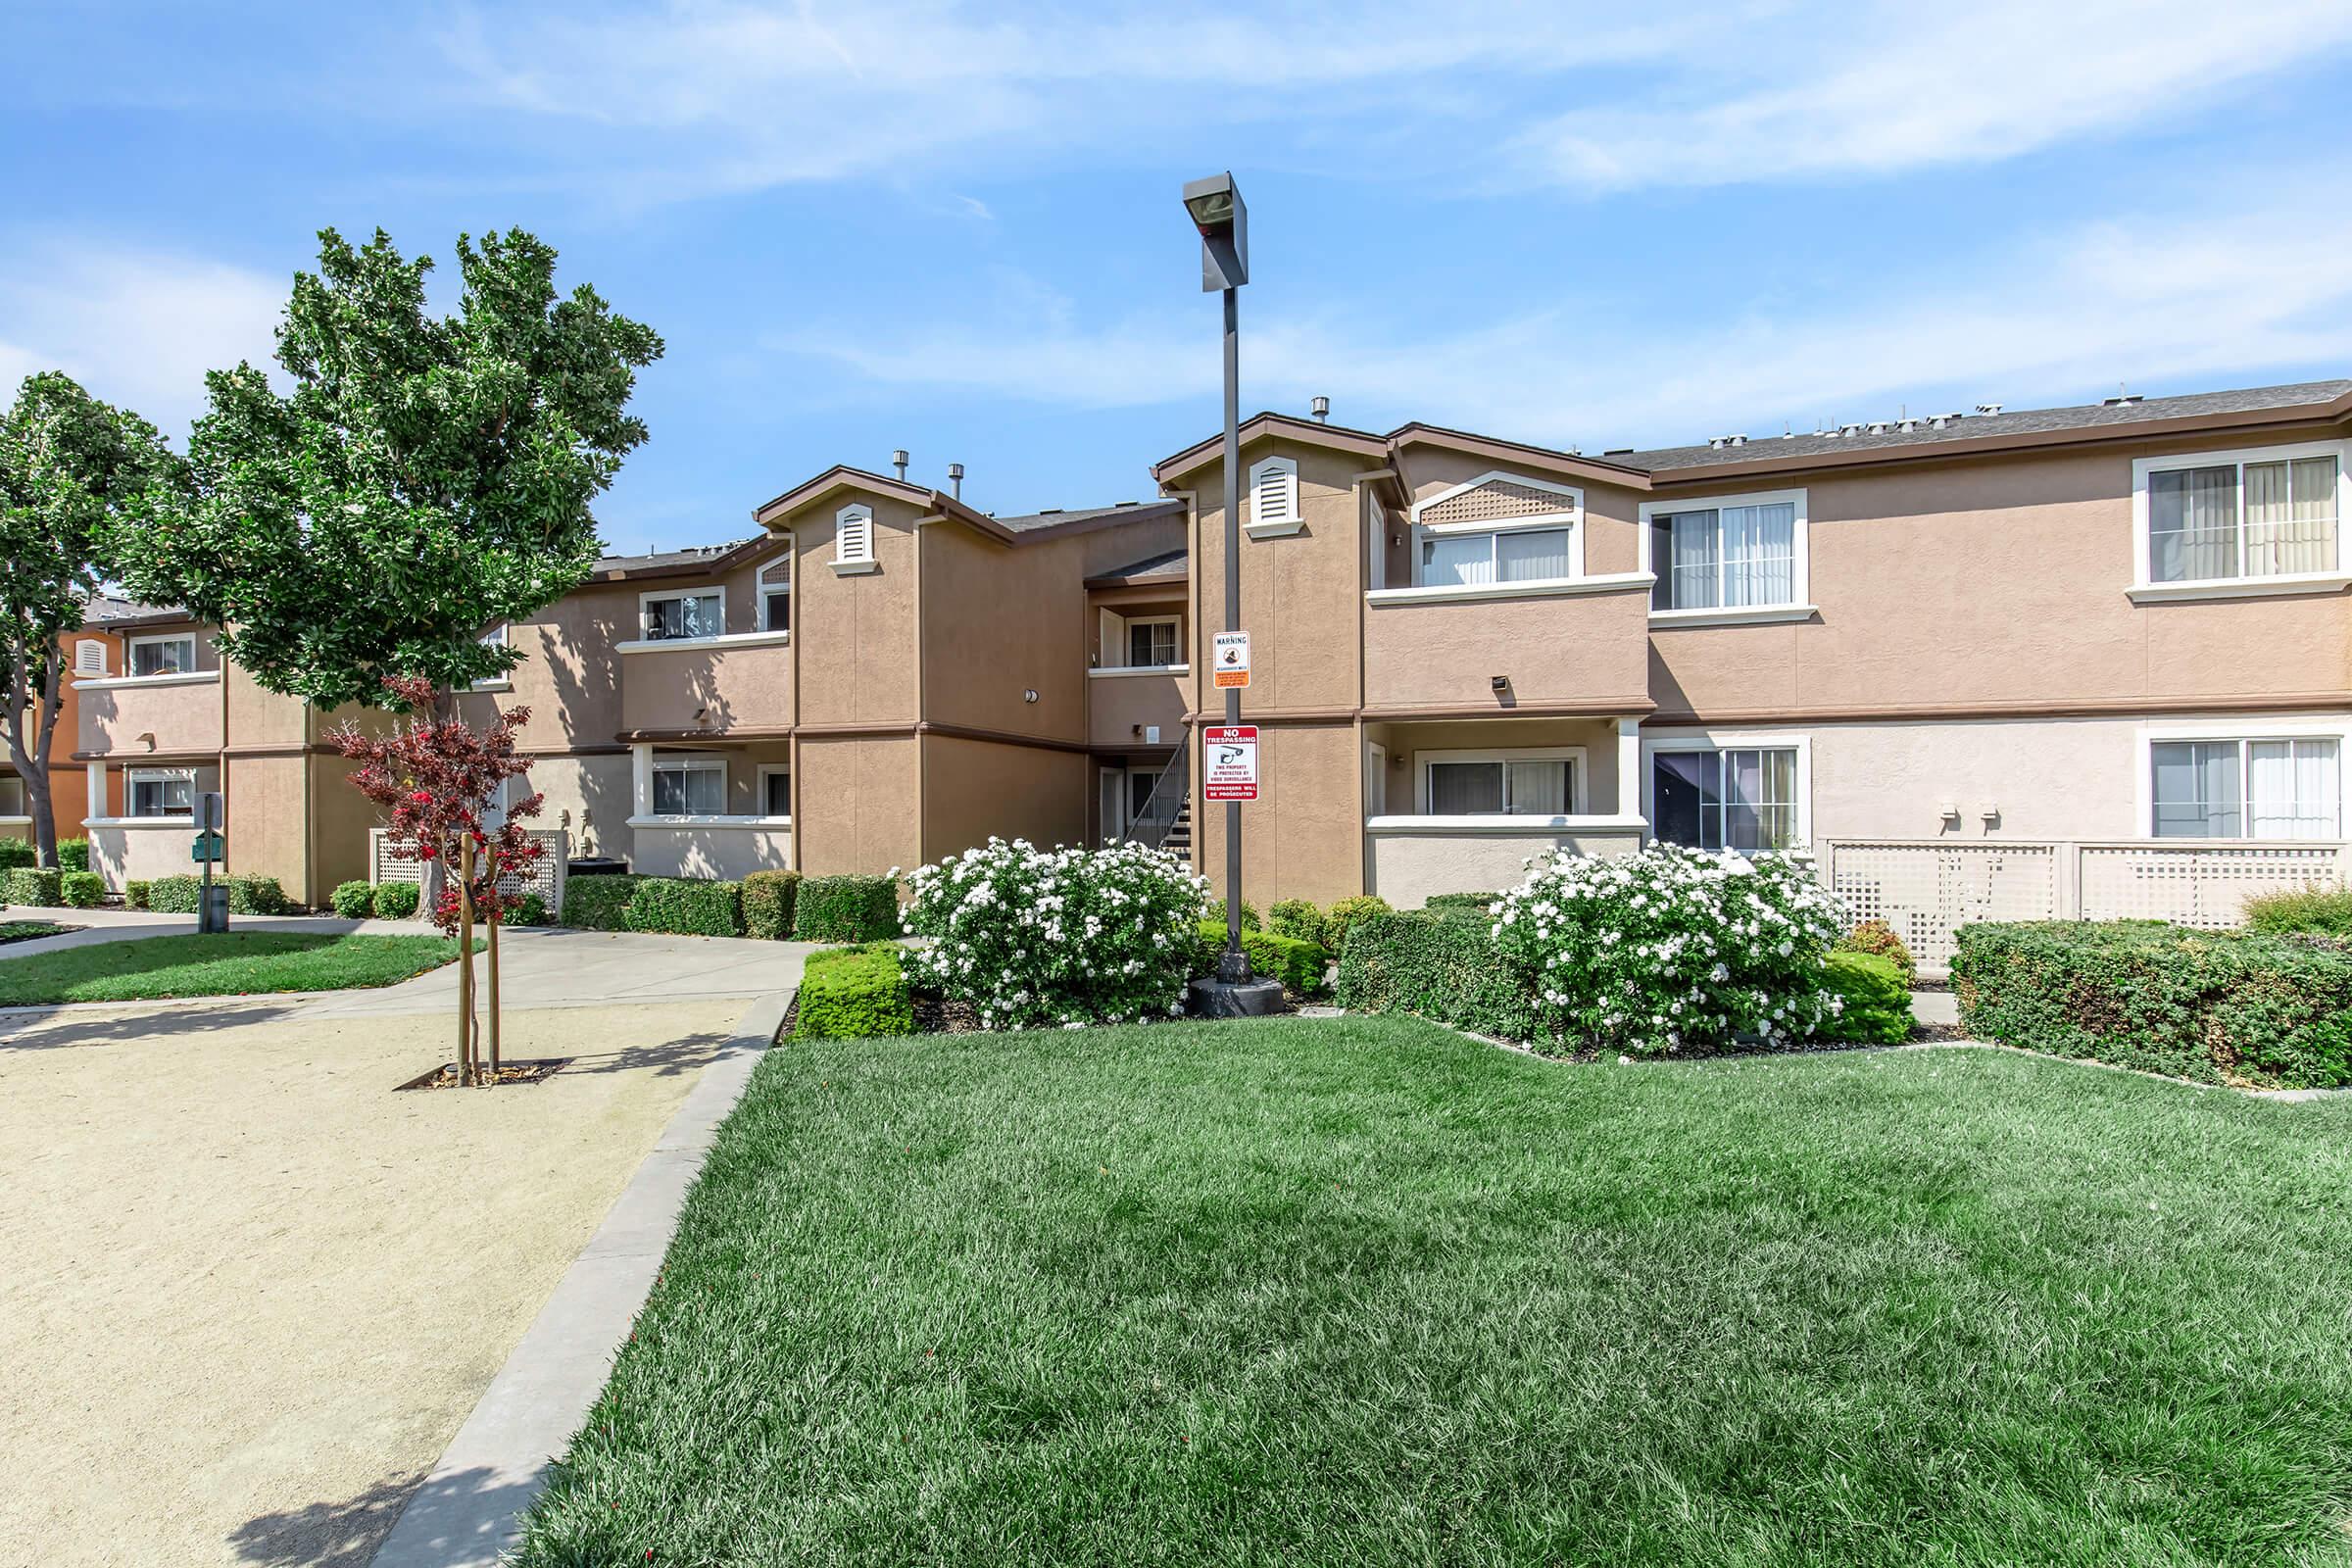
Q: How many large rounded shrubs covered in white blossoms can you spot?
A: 2